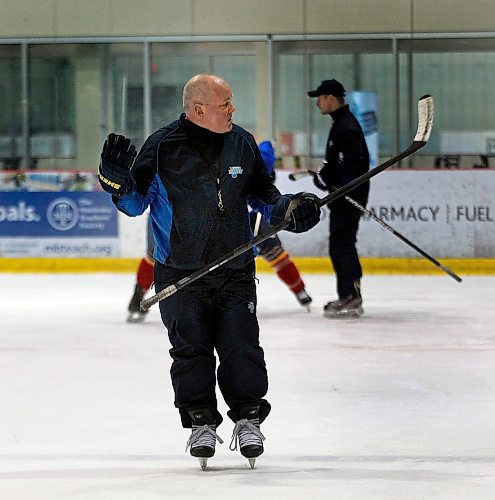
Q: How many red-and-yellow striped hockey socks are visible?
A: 2